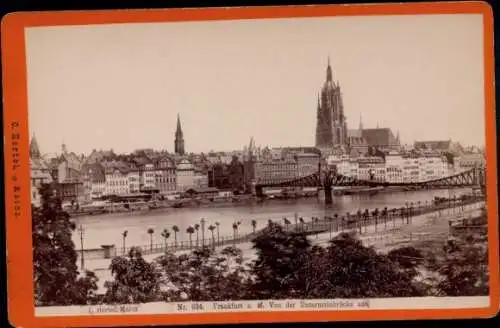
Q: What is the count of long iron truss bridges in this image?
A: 1